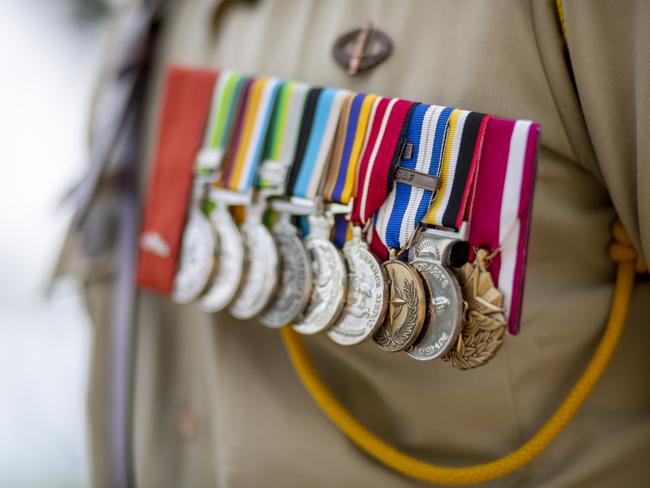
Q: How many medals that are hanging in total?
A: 9